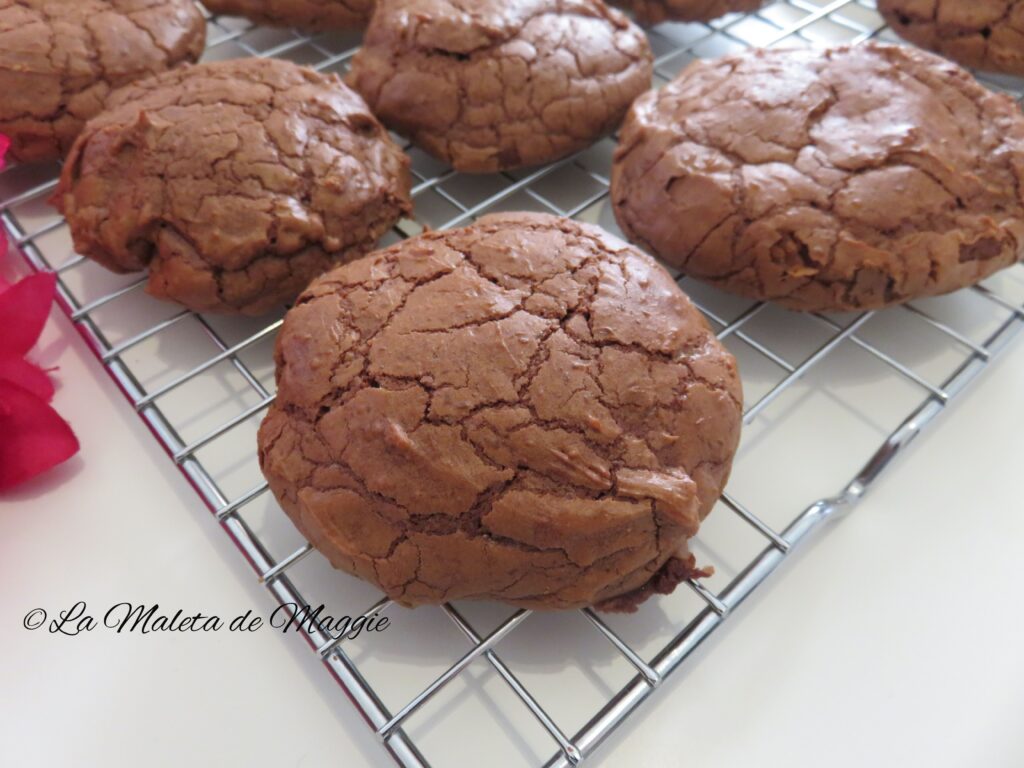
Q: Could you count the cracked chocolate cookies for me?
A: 8